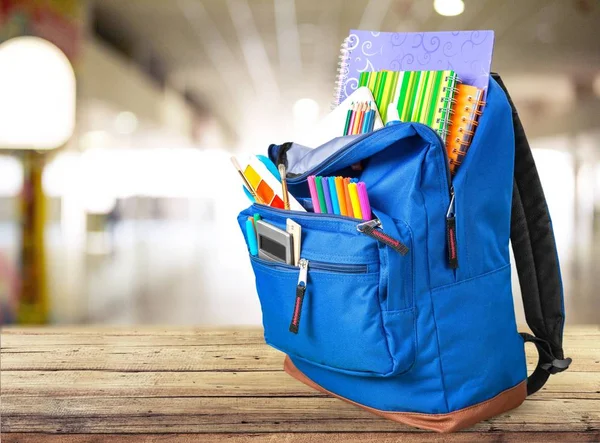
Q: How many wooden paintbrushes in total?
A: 2